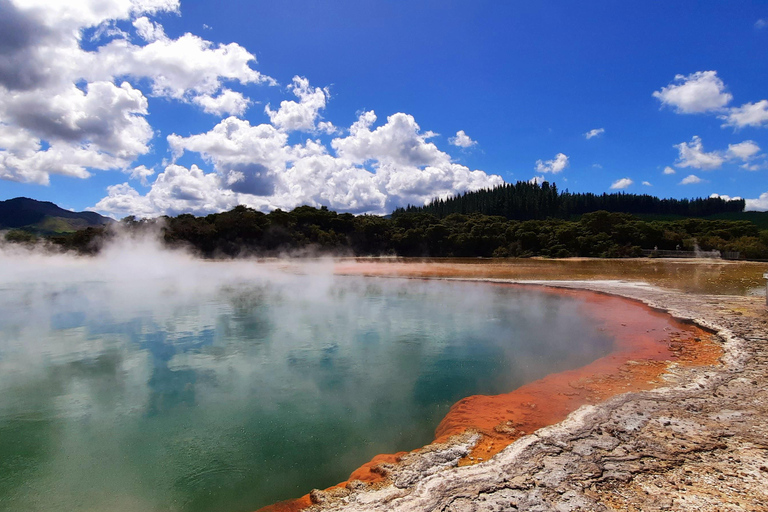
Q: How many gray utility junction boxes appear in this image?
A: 0